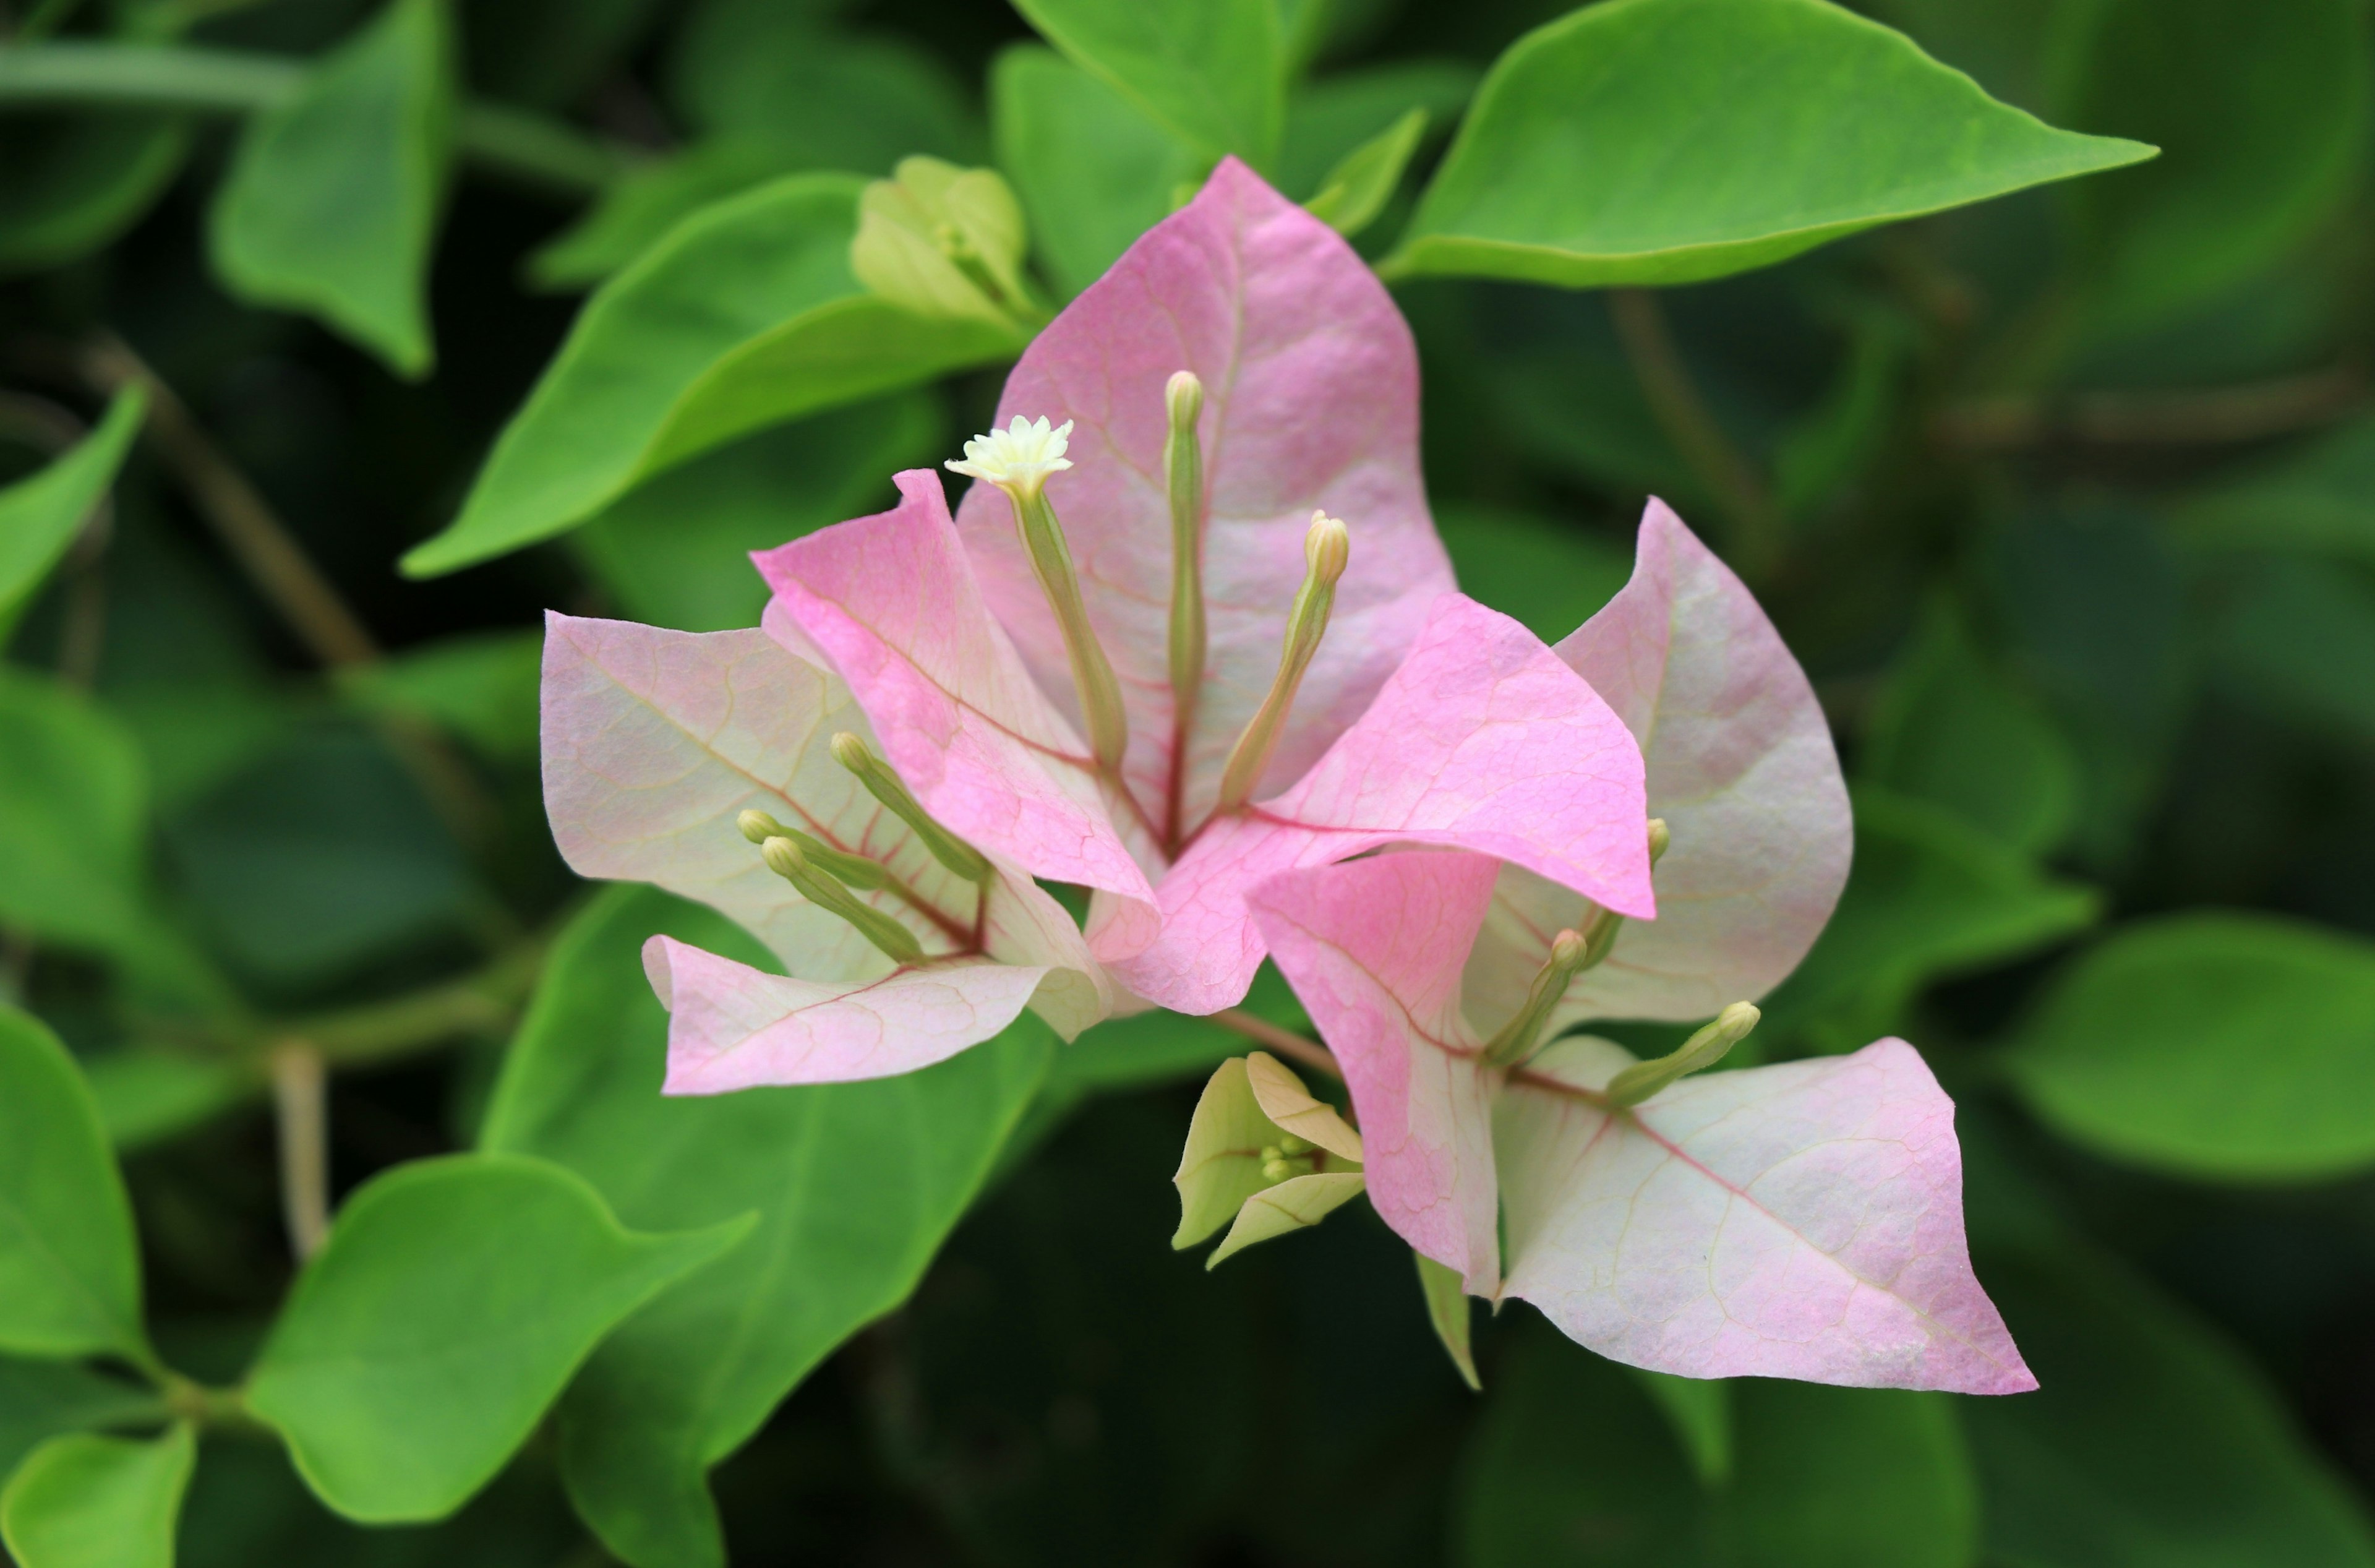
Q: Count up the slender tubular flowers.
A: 9